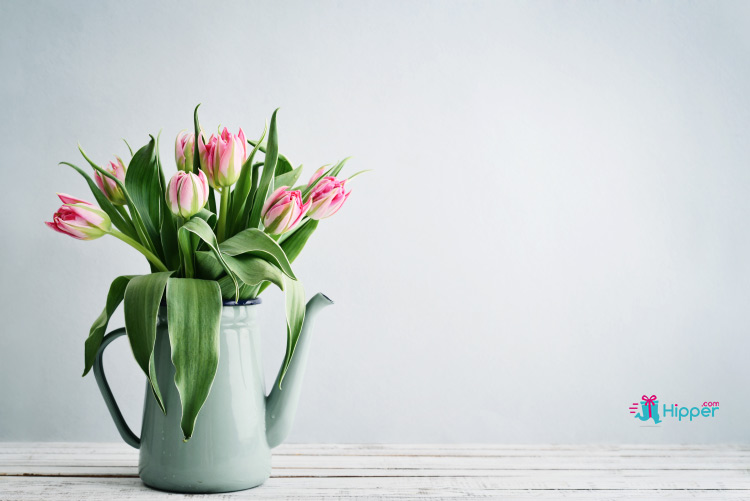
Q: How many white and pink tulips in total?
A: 7